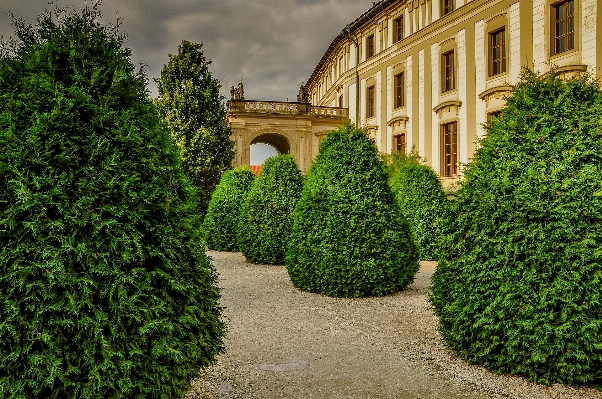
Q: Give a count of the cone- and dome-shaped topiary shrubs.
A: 6